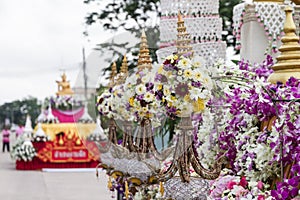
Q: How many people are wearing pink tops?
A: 2